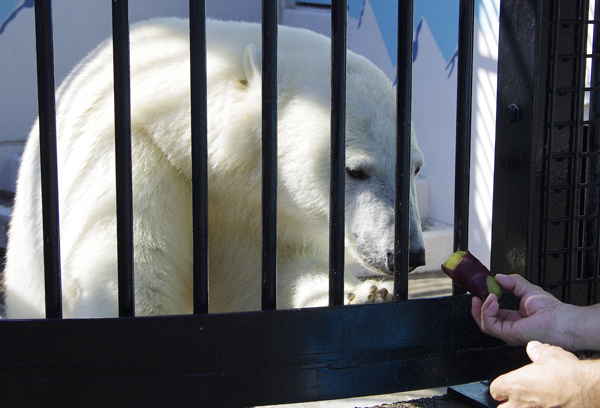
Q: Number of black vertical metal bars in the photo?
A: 7